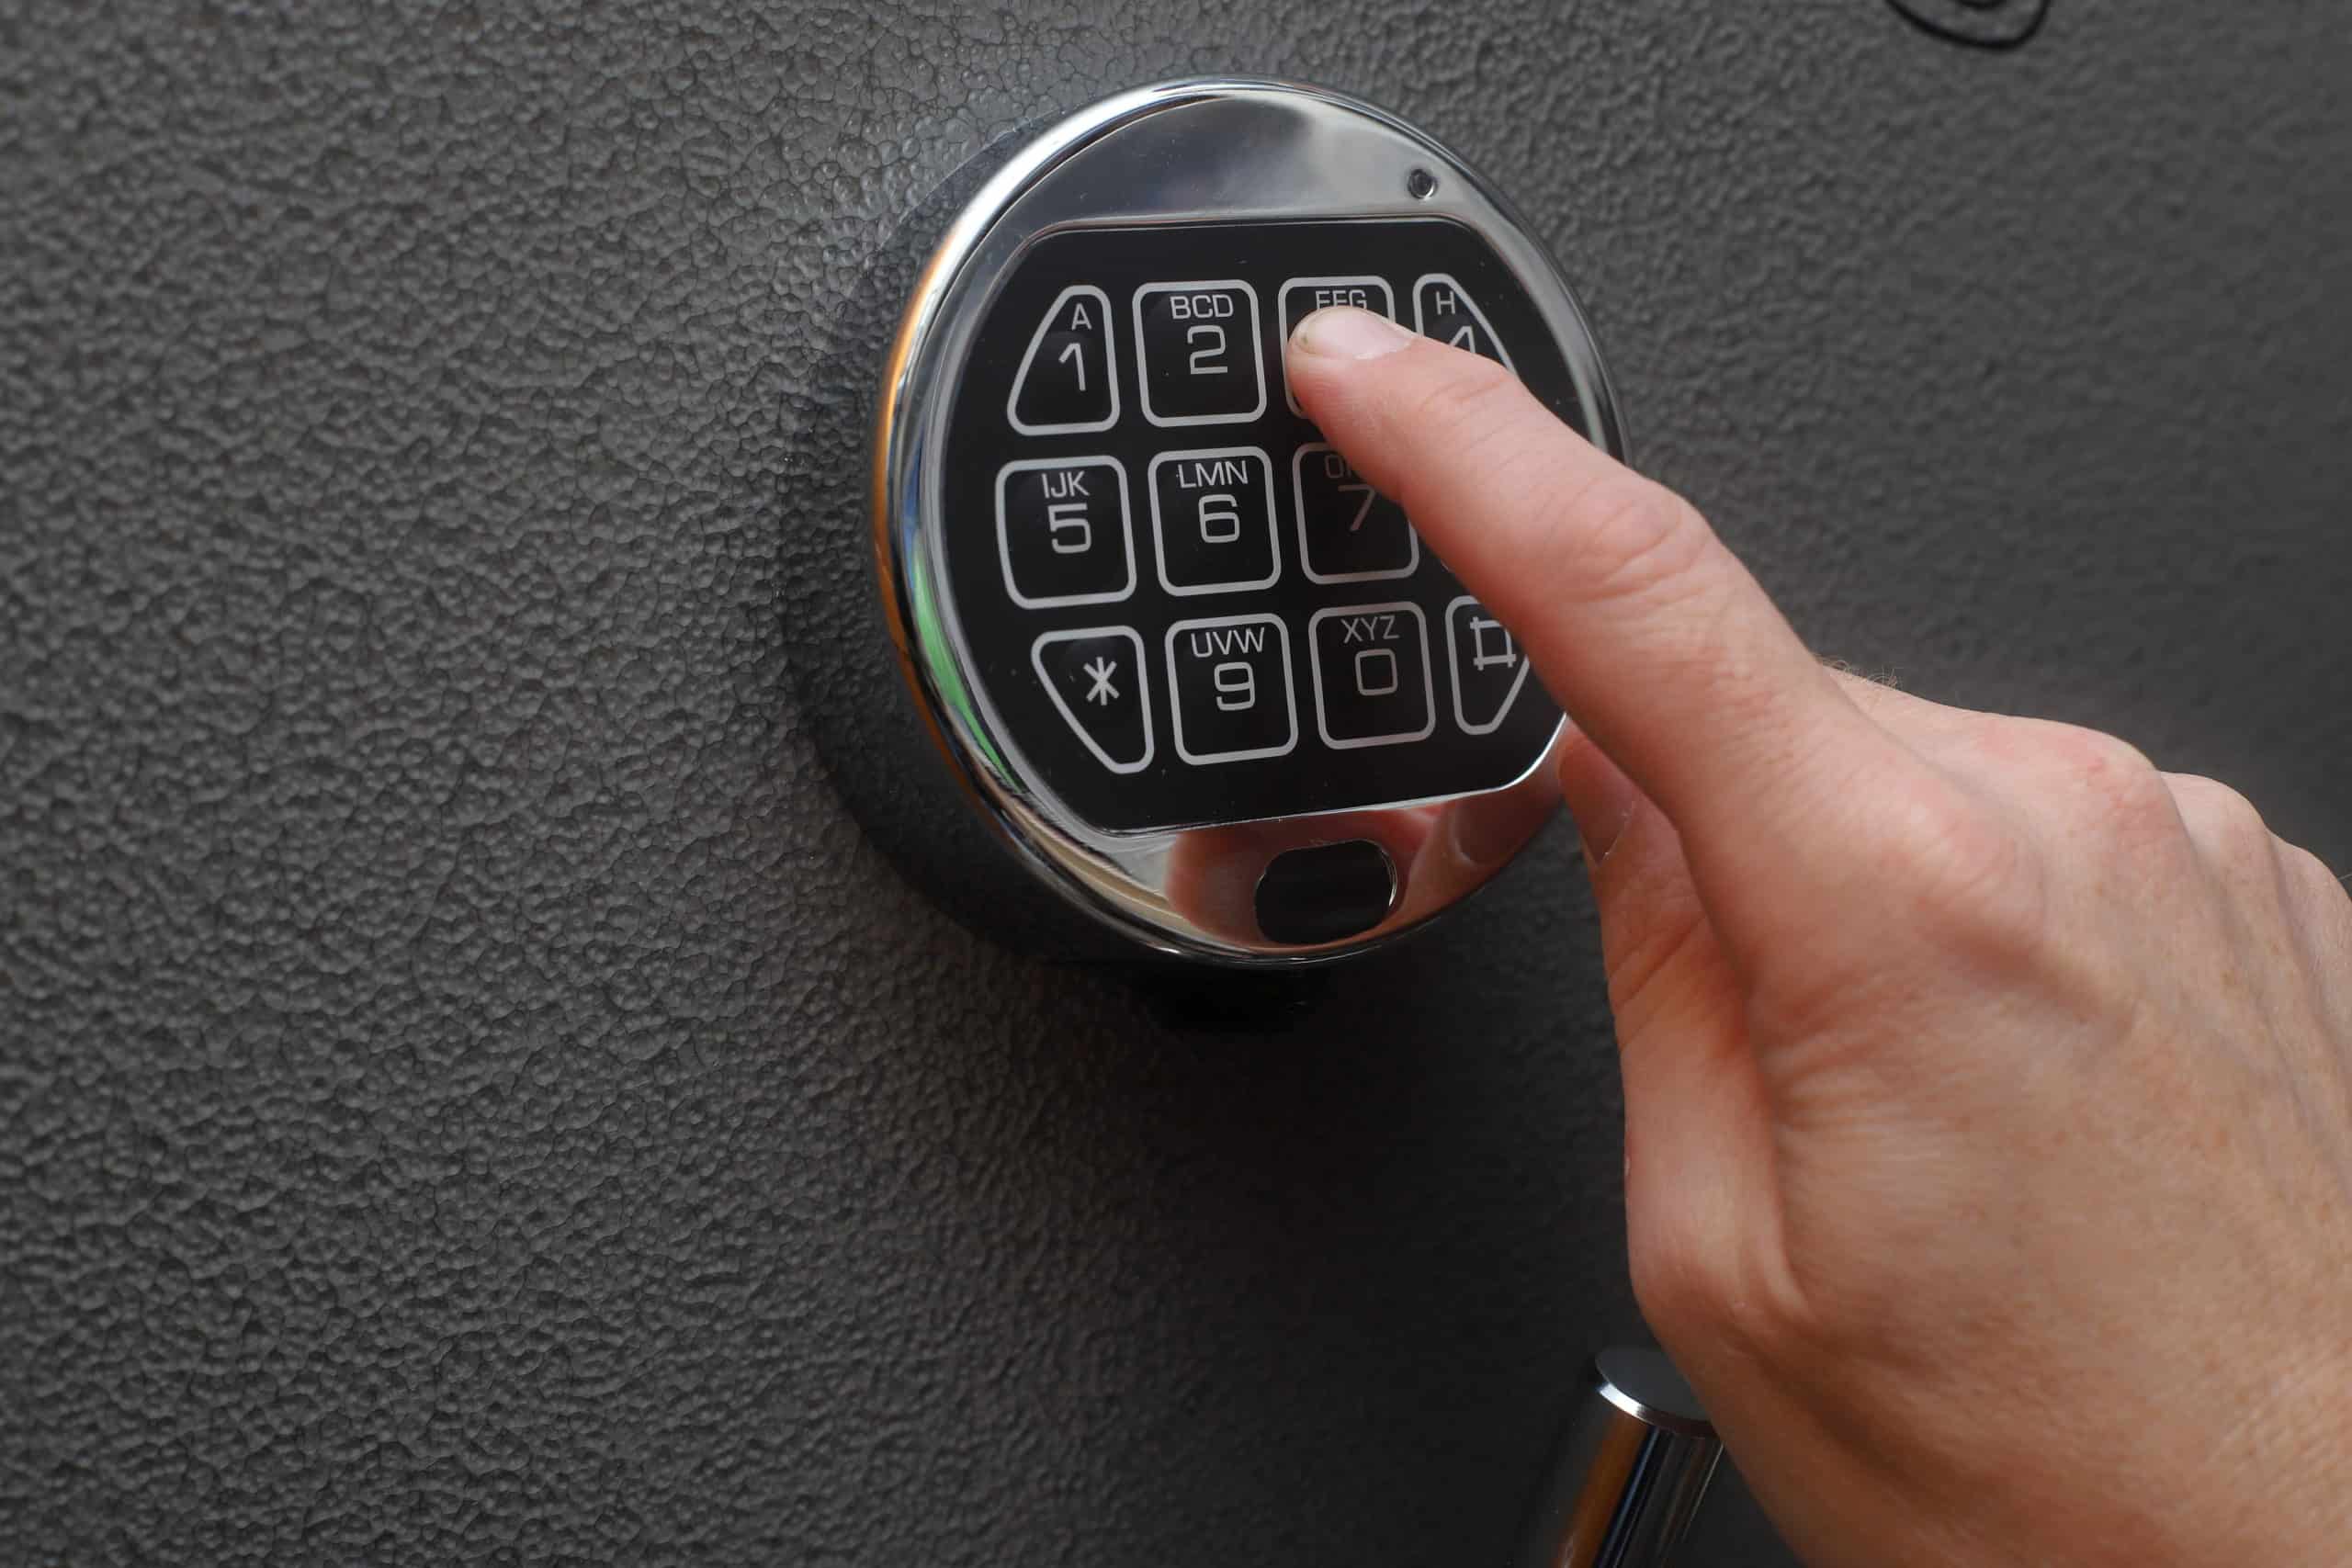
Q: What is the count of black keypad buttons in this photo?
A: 12